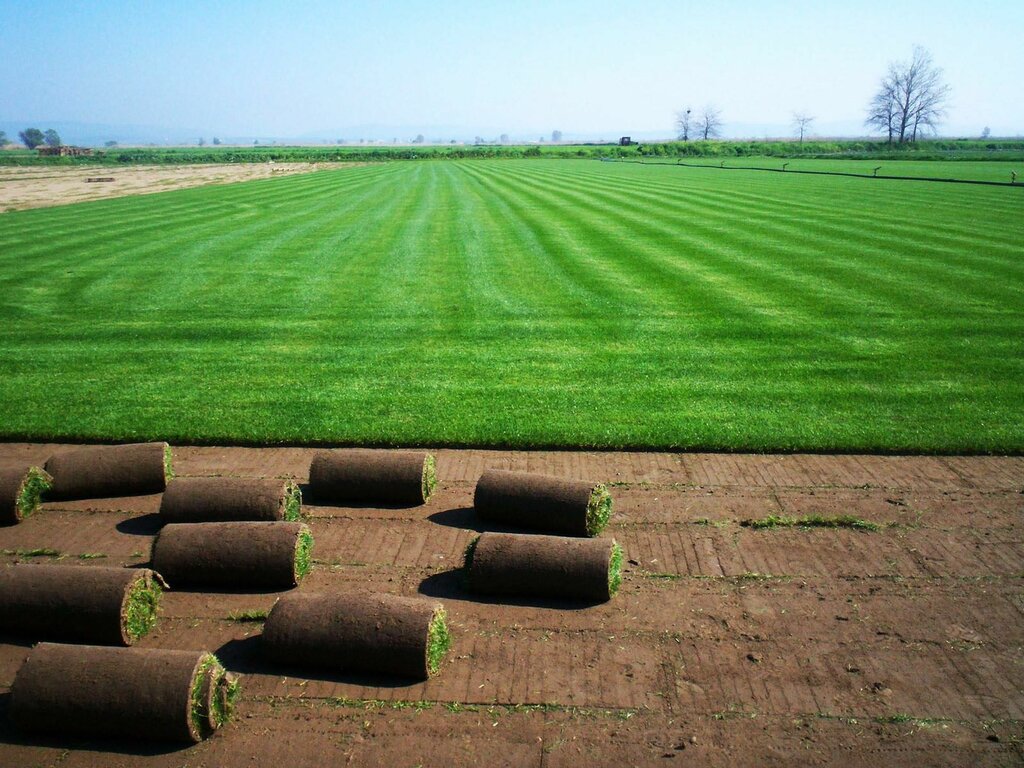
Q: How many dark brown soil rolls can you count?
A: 10